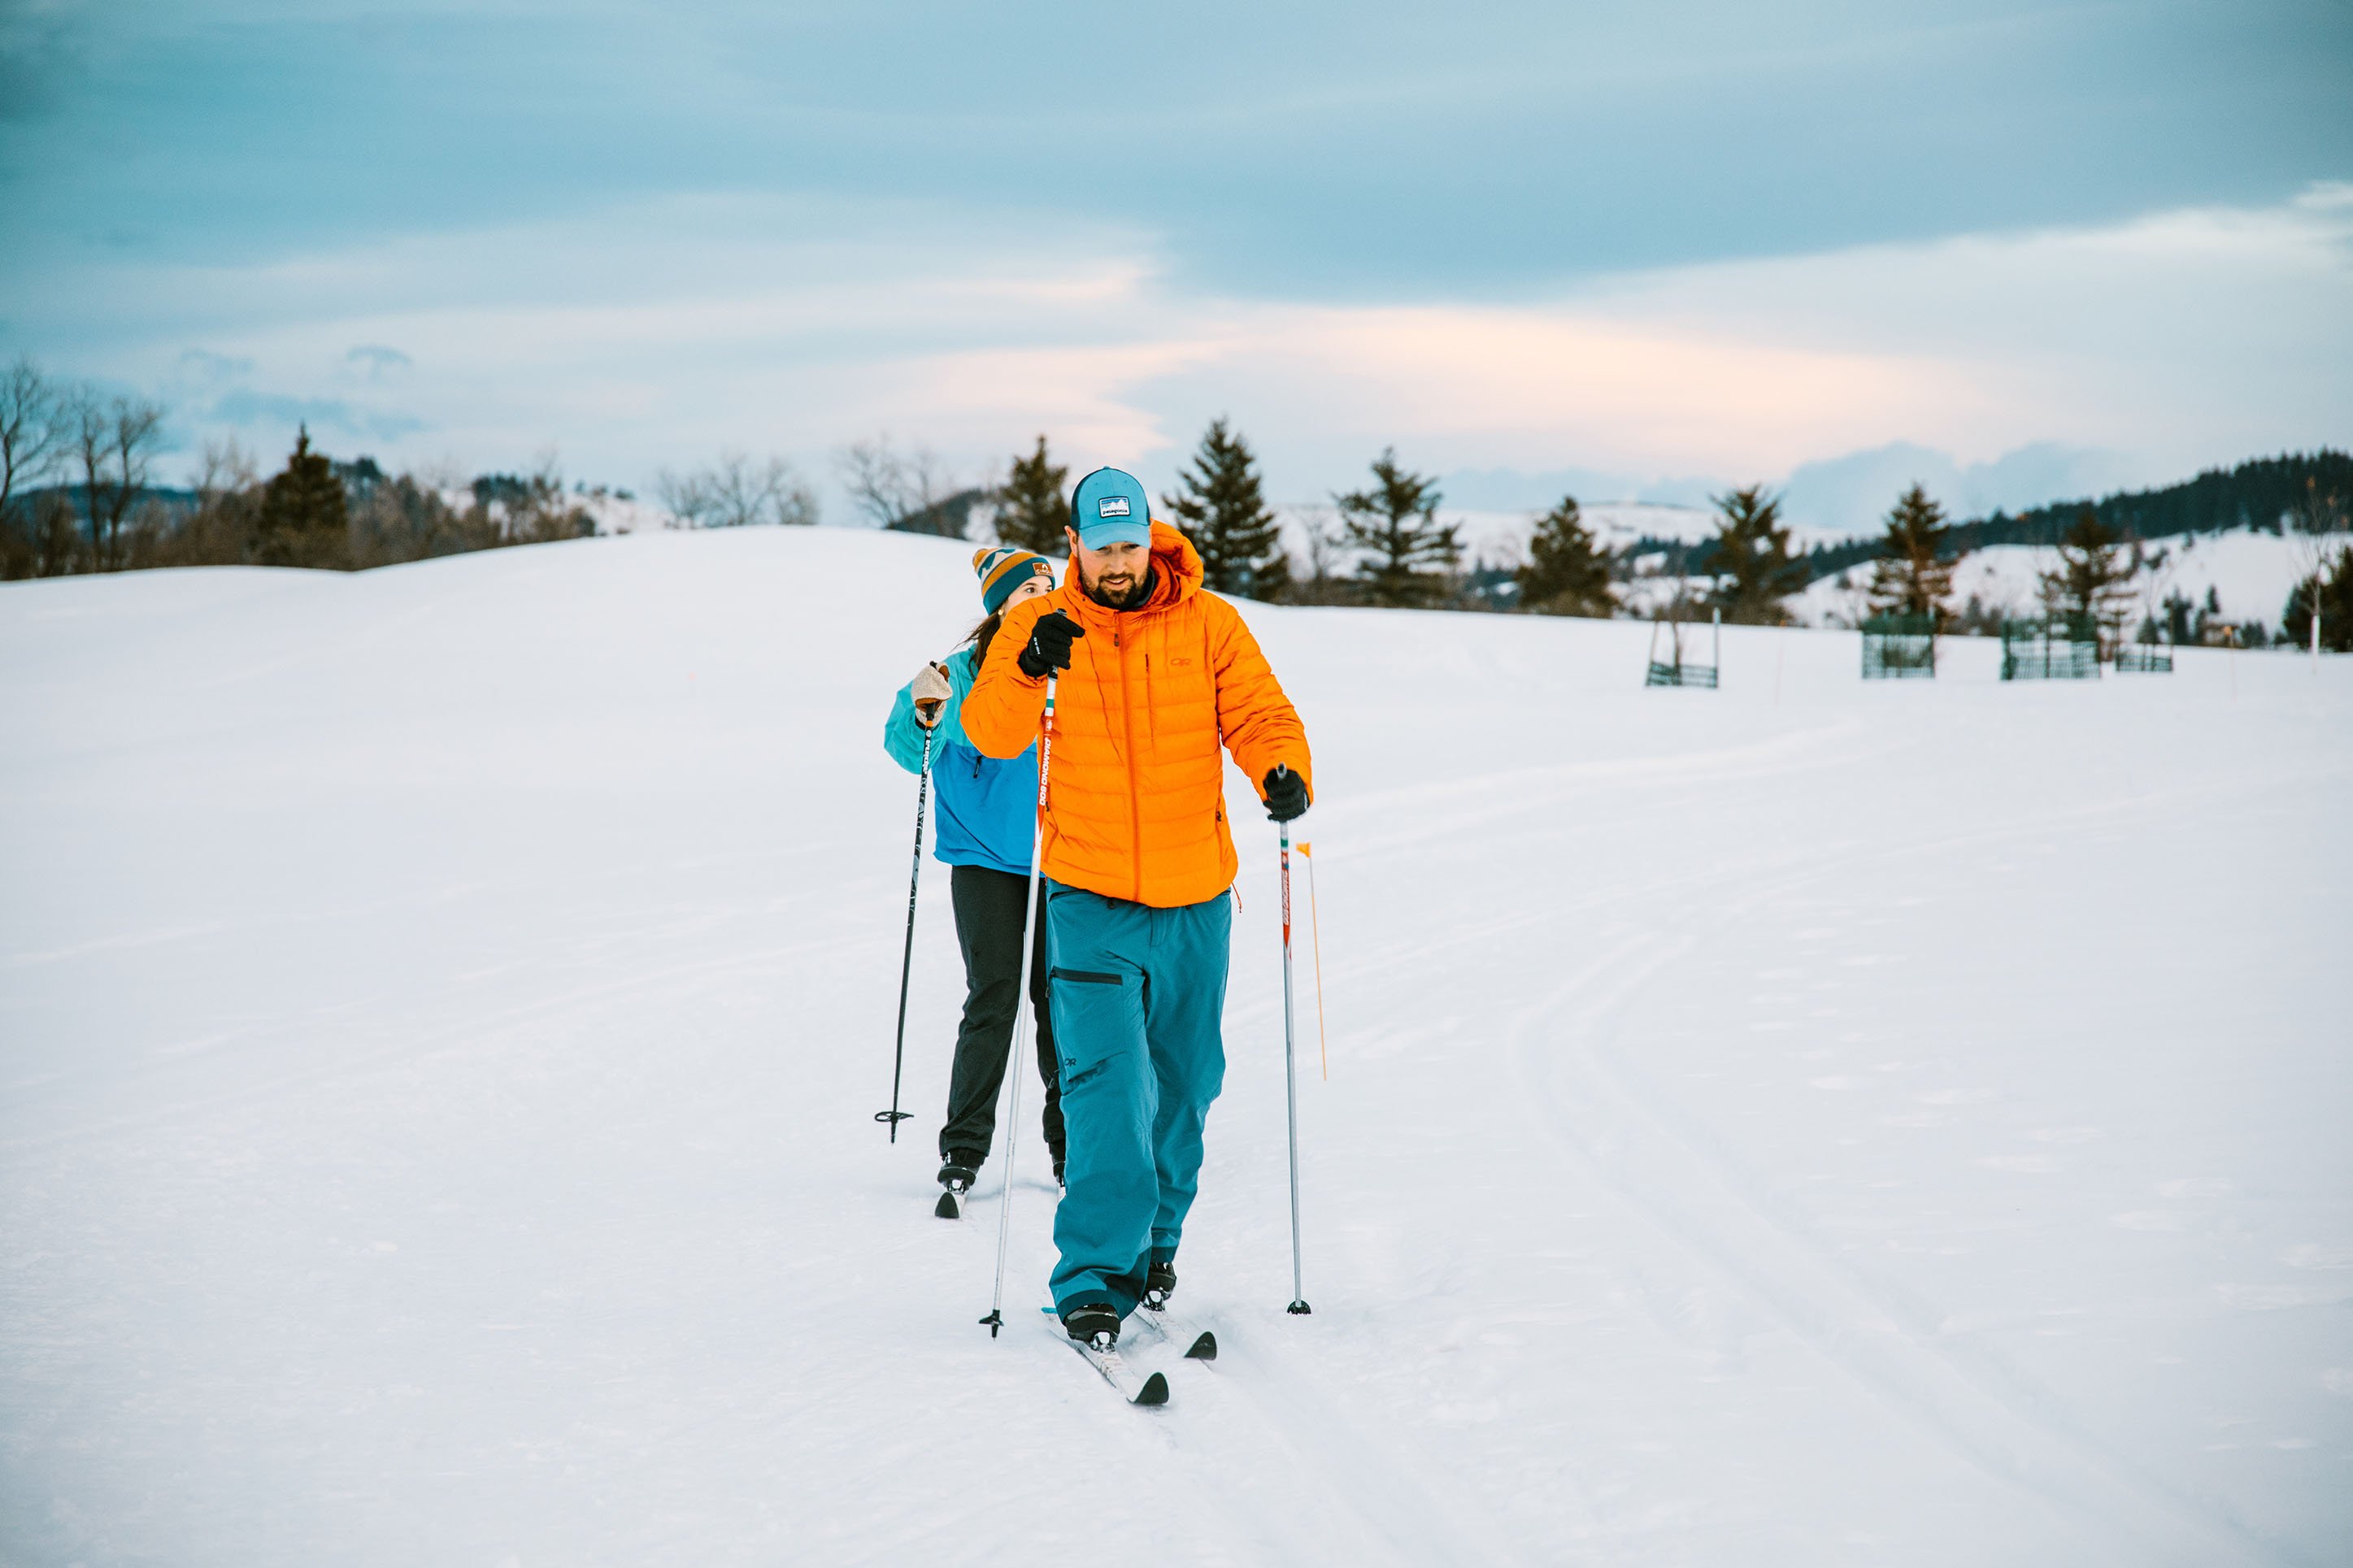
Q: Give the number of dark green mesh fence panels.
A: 4